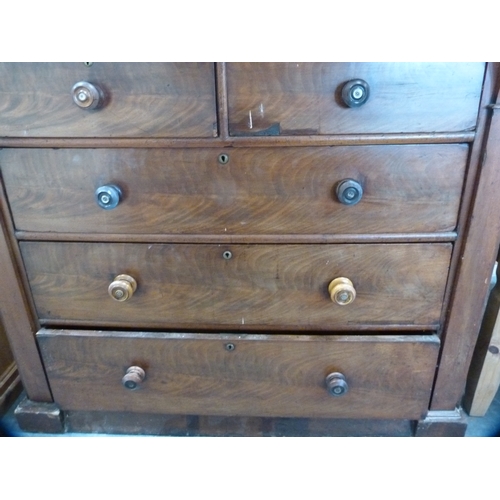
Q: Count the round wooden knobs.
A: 8